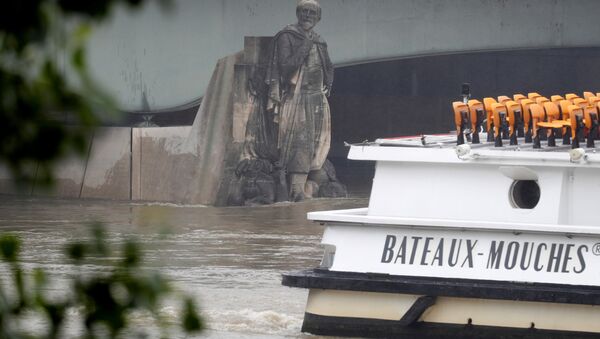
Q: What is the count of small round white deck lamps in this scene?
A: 2